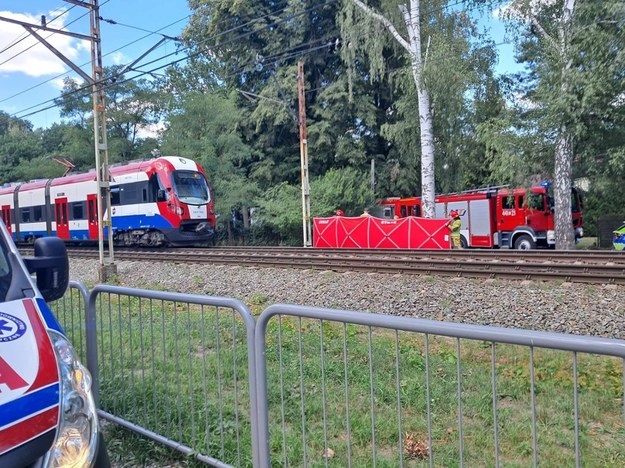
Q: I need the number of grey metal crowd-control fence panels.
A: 3